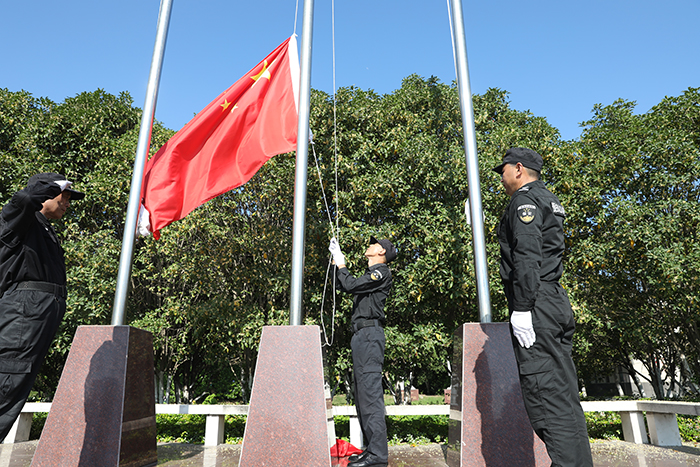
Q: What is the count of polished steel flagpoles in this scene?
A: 3